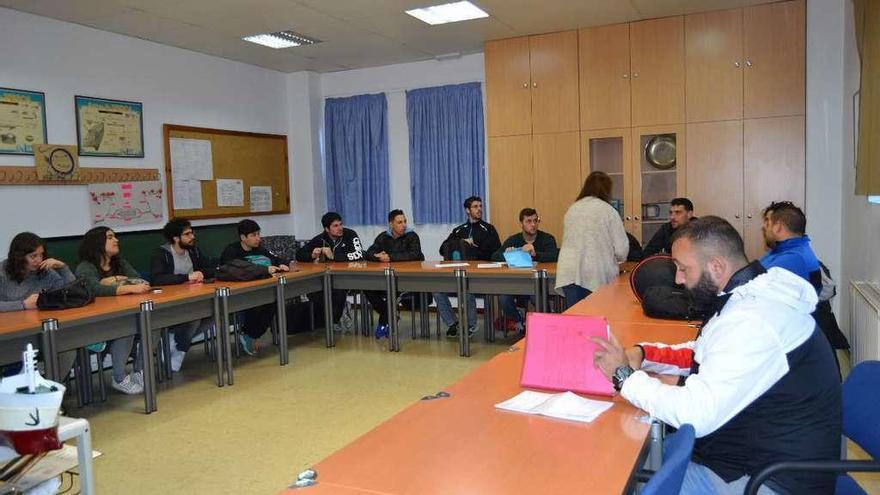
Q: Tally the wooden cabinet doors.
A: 12